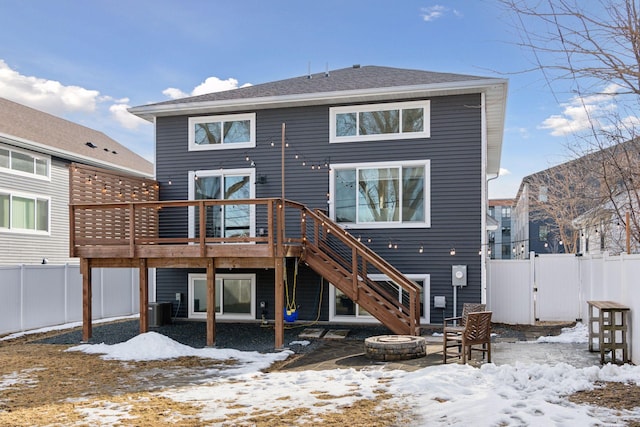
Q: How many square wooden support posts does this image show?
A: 4